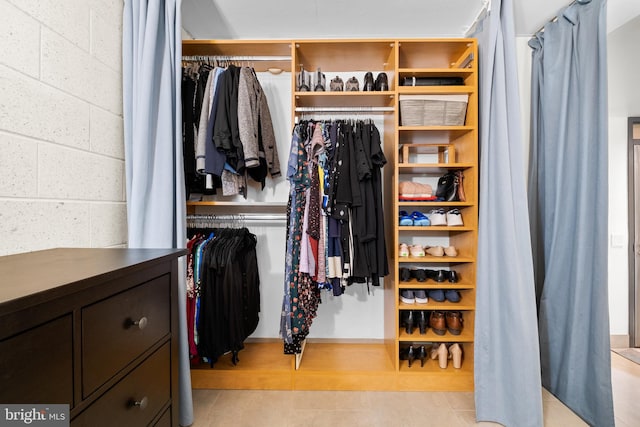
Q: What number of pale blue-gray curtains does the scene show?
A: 3